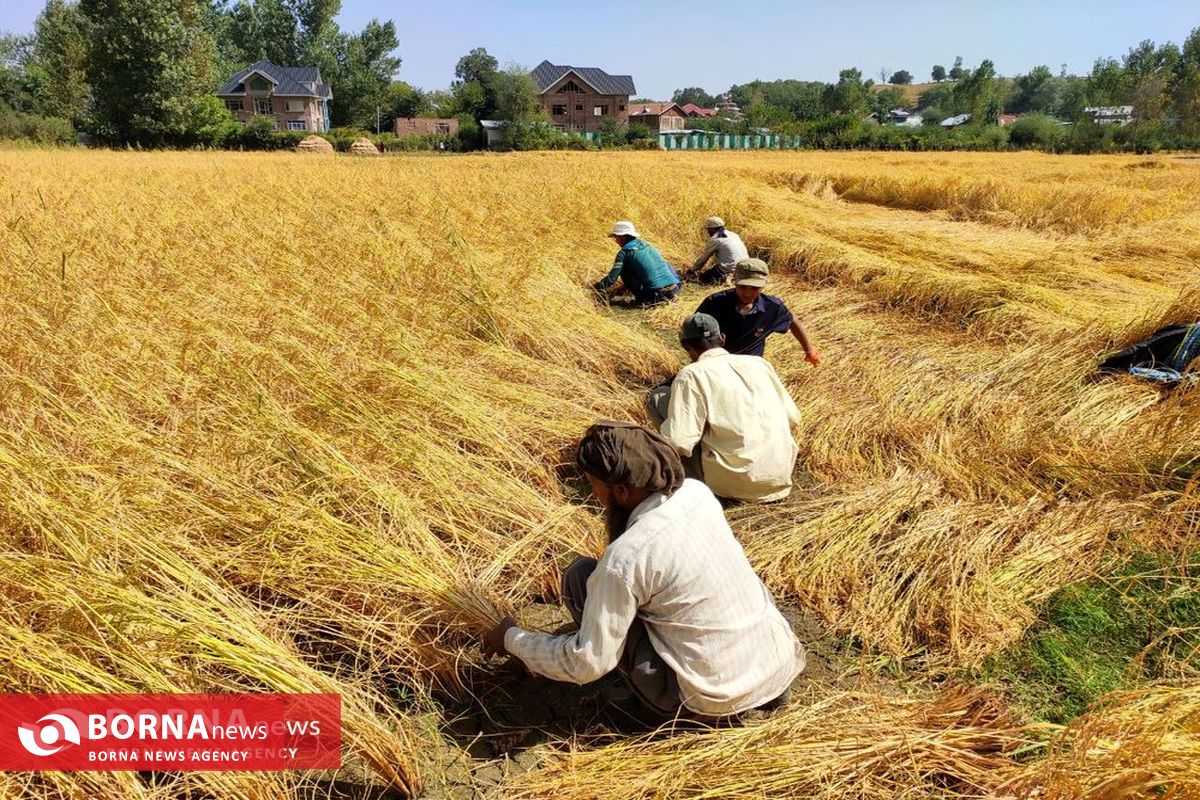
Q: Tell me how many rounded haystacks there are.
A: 2